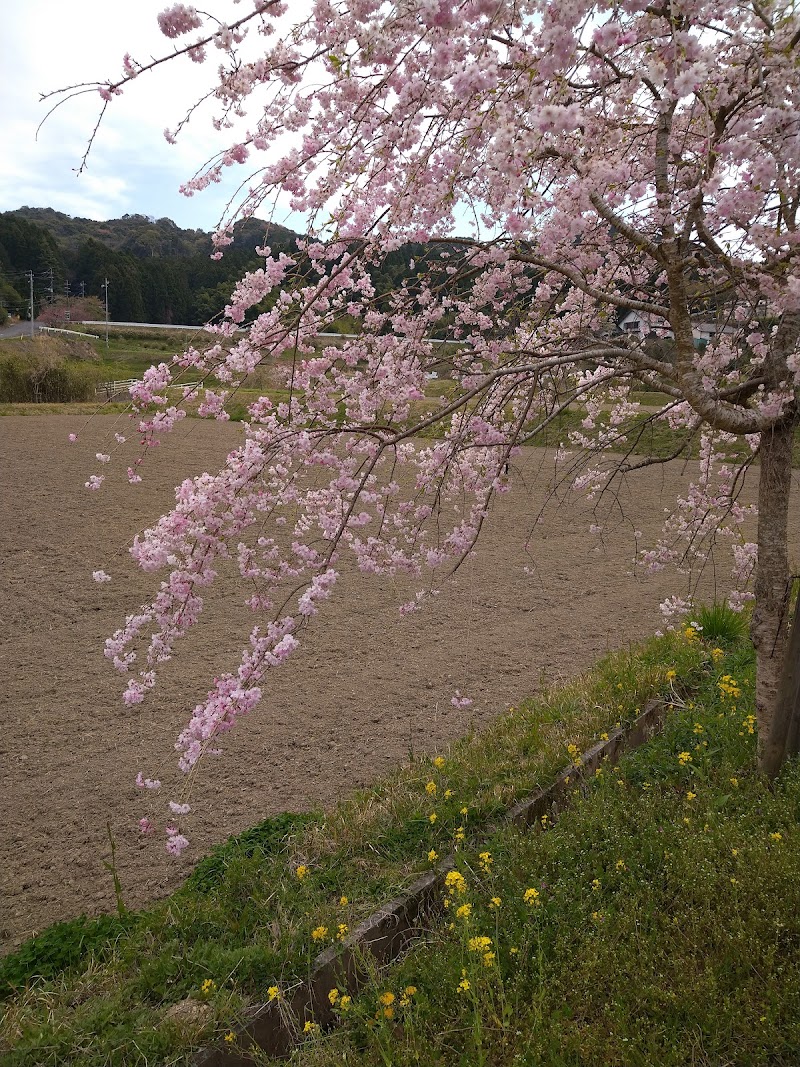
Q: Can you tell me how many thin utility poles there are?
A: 5